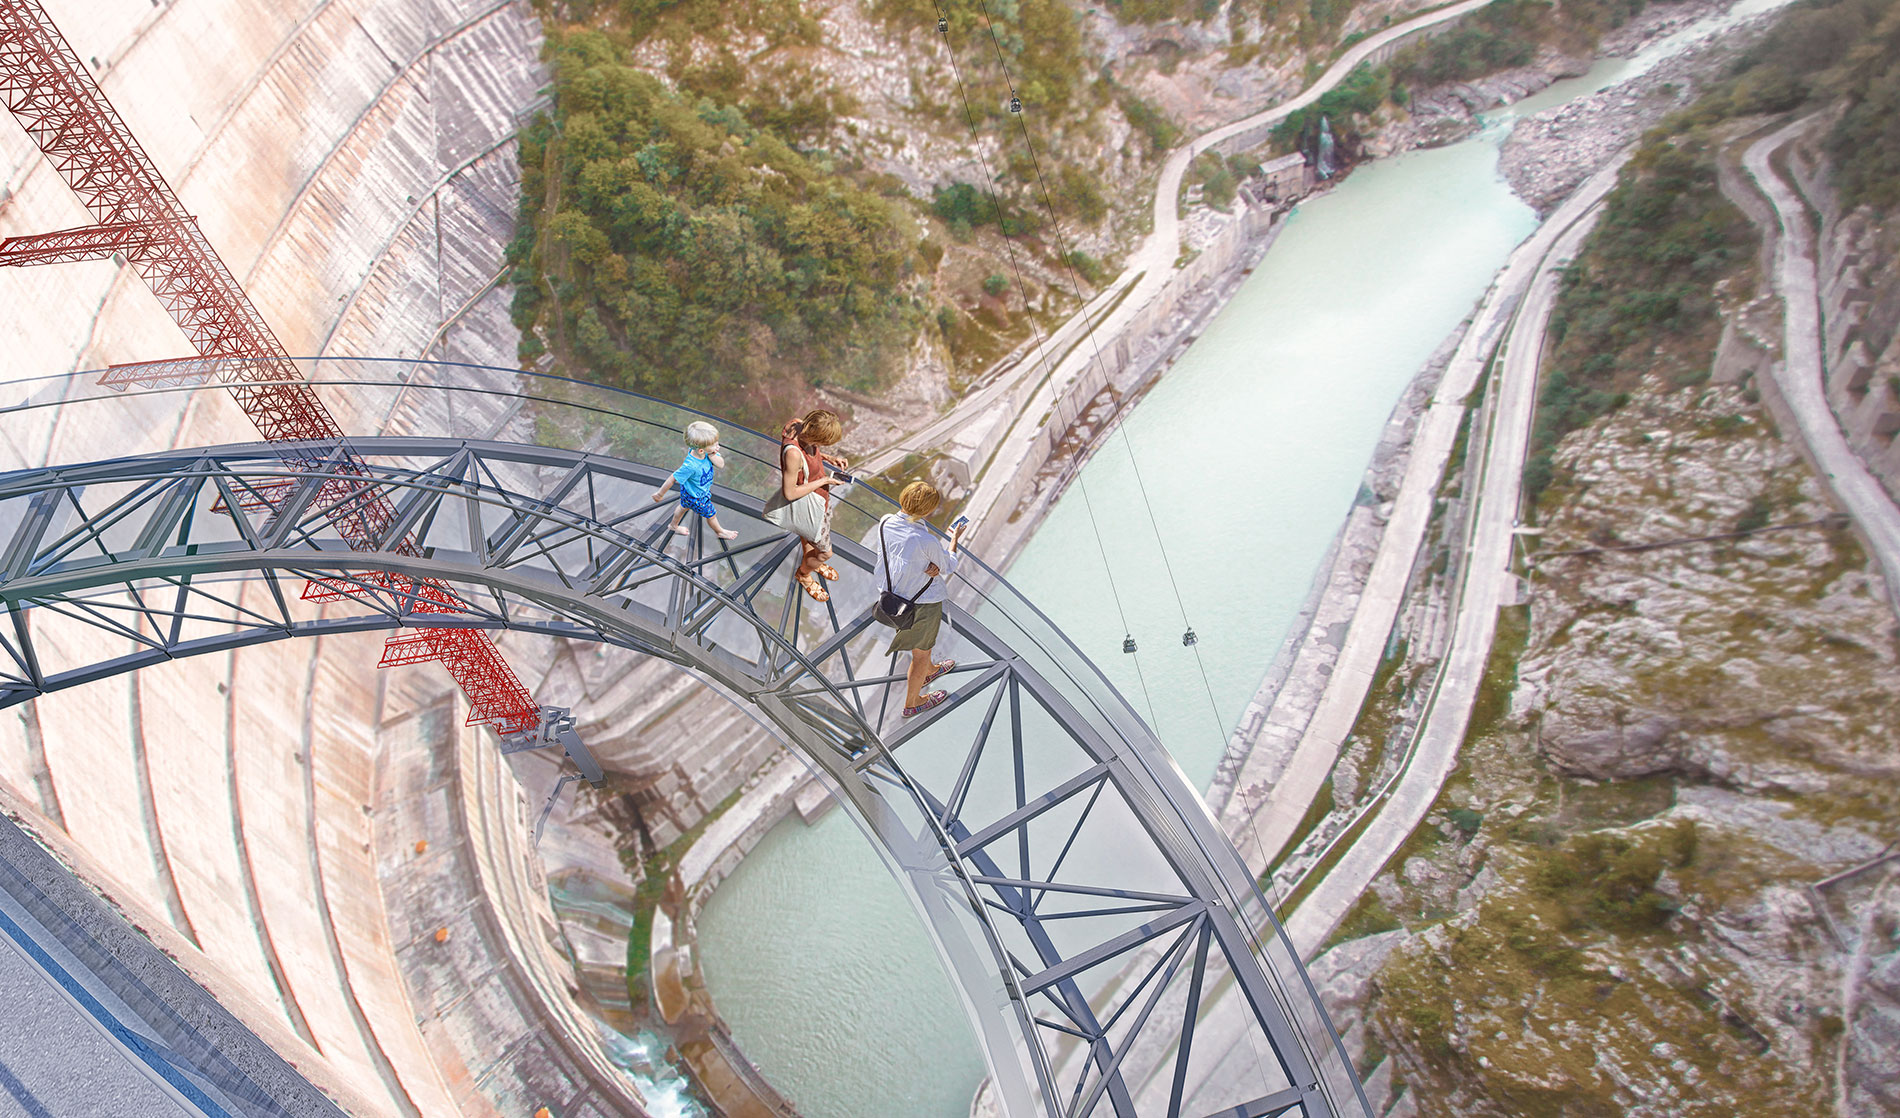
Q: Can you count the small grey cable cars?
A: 4